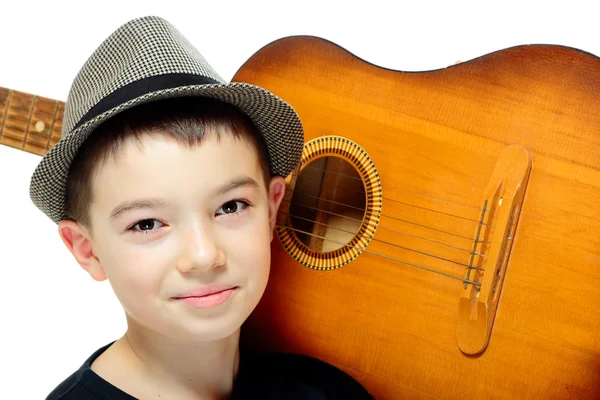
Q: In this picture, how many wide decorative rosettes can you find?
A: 1